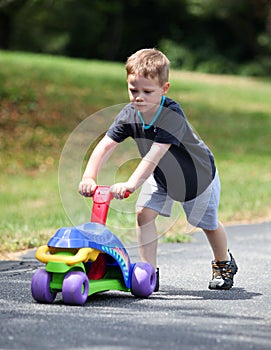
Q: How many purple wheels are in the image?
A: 3